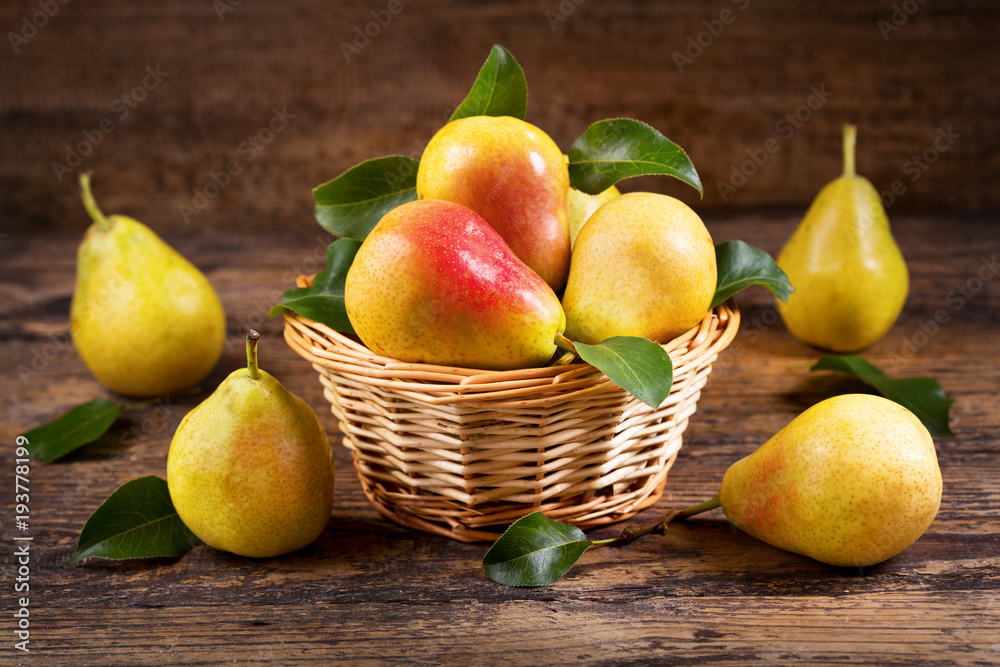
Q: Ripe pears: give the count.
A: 8